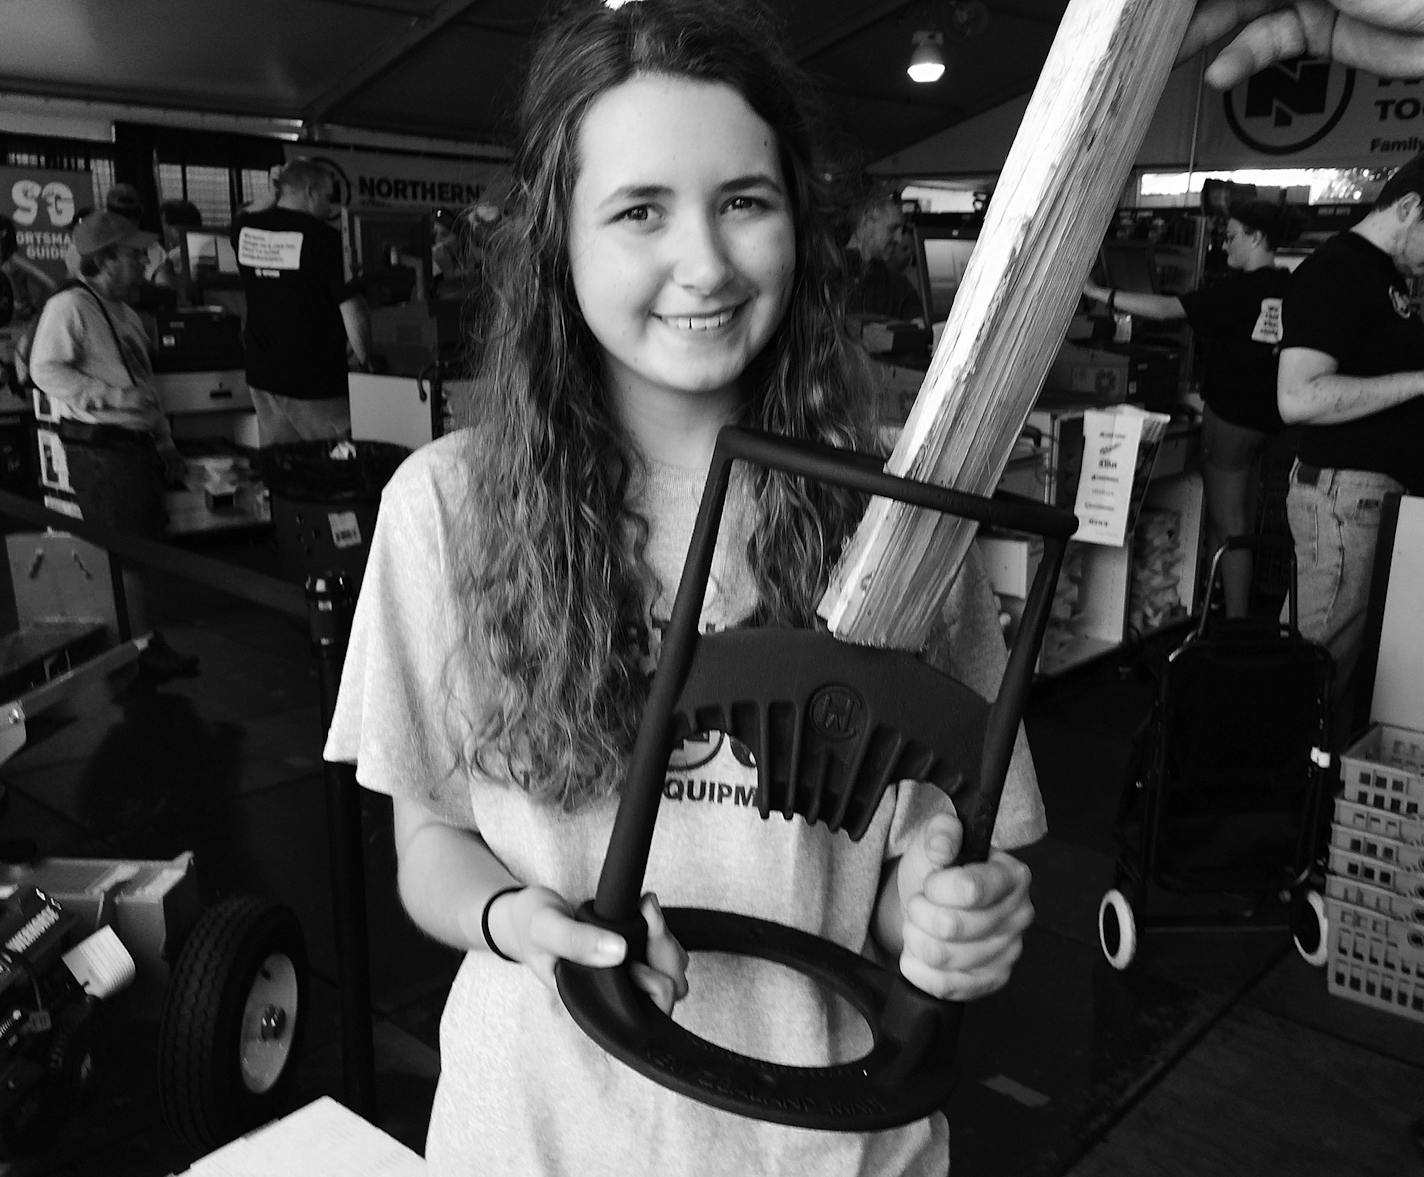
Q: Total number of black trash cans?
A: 1